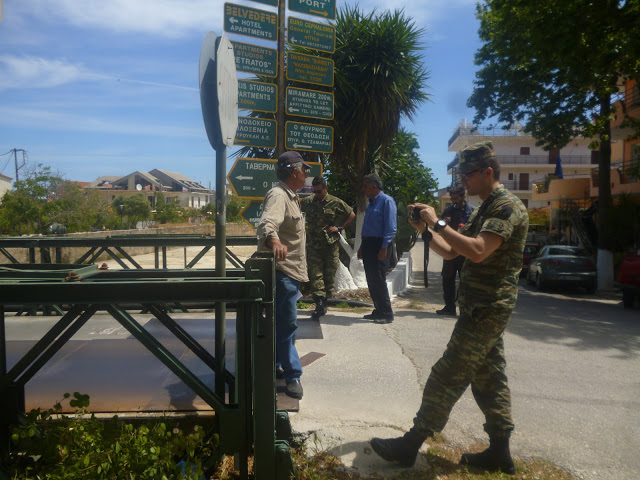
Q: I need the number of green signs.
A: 12